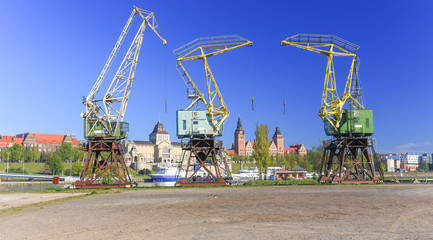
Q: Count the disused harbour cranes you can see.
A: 3